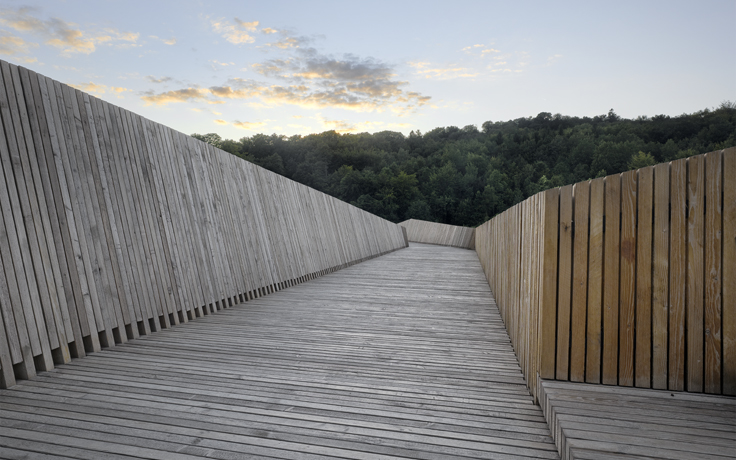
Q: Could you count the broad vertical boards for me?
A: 12